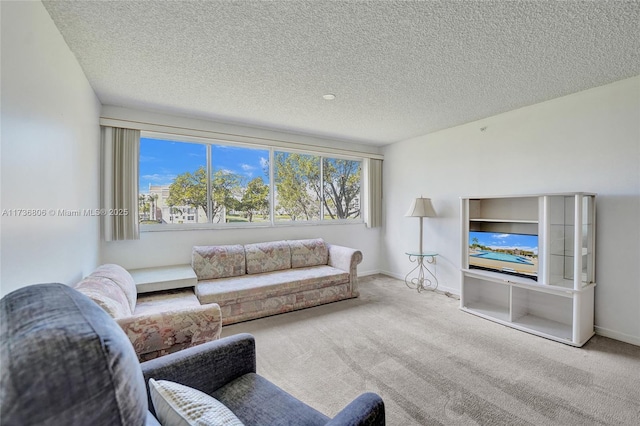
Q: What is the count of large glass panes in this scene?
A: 4